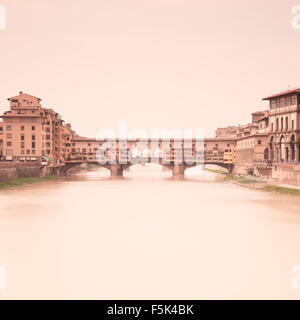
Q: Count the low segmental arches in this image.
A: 3